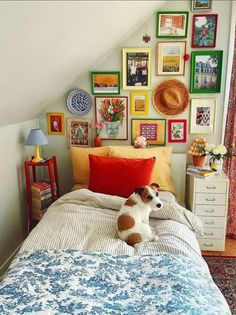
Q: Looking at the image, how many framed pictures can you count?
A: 14